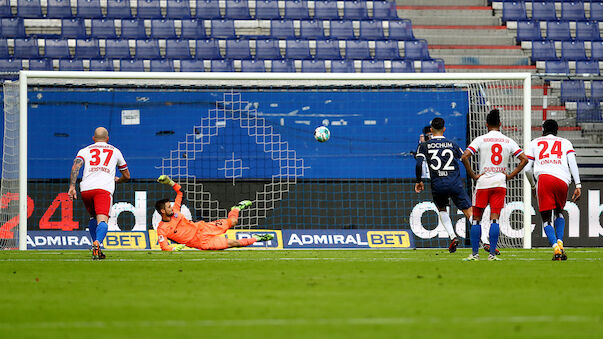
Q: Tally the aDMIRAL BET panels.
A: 3